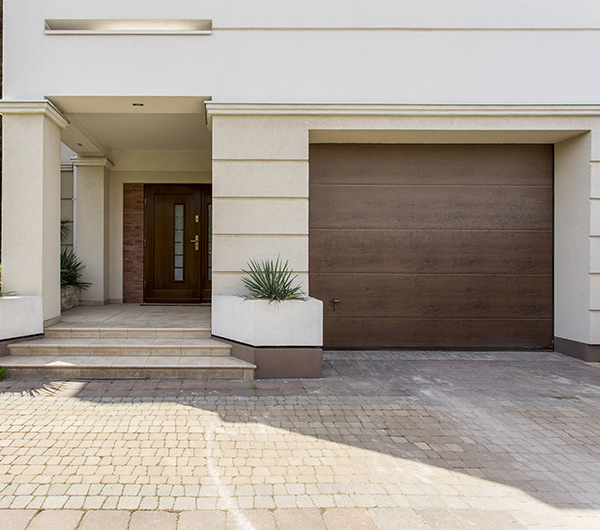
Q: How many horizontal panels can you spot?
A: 5